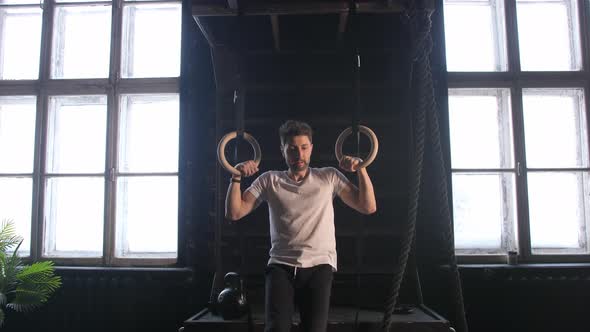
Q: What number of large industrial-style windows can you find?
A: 2